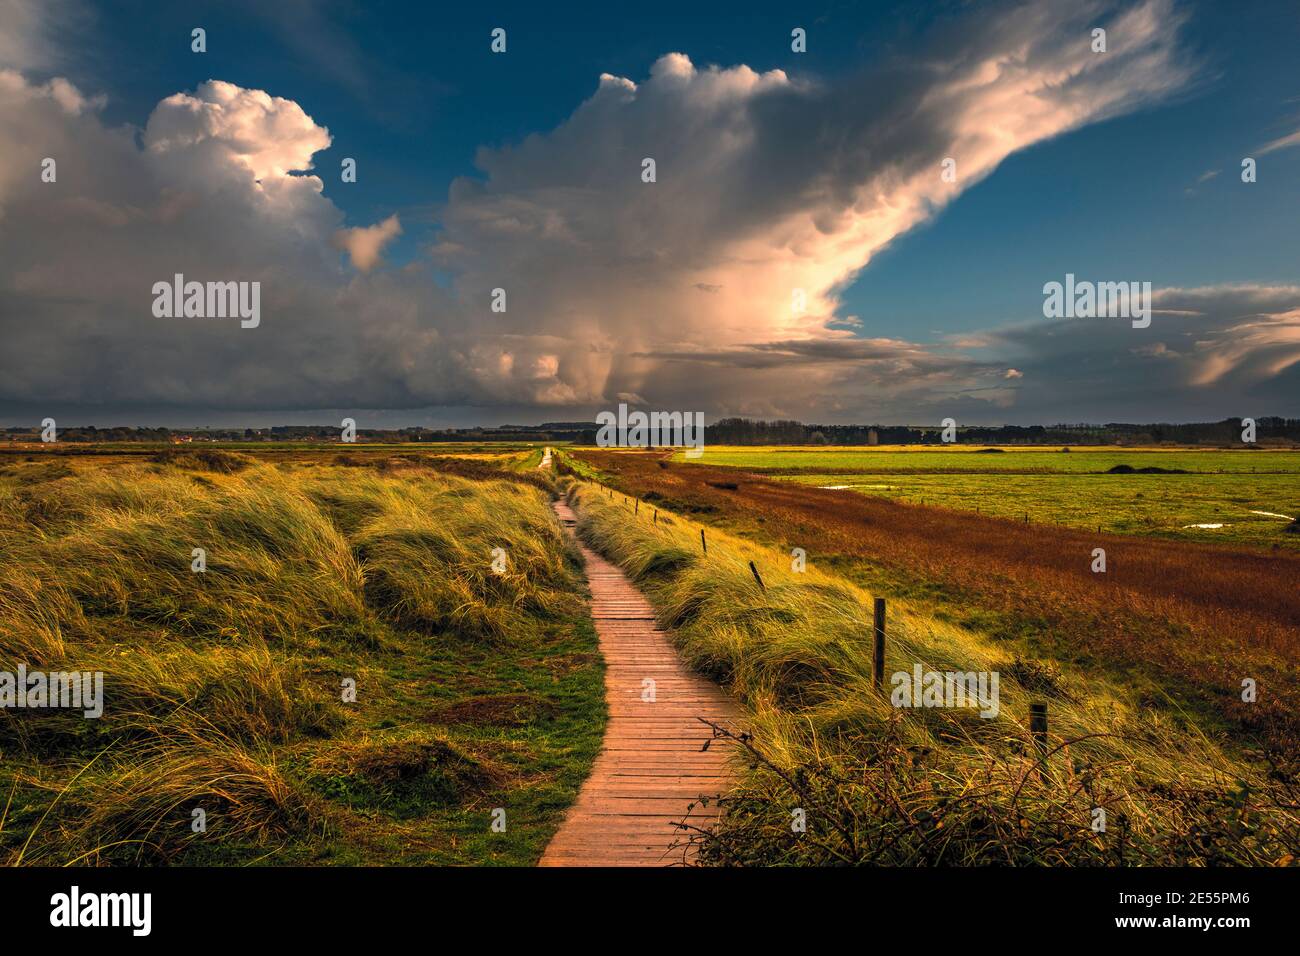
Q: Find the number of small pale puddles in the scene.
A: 3